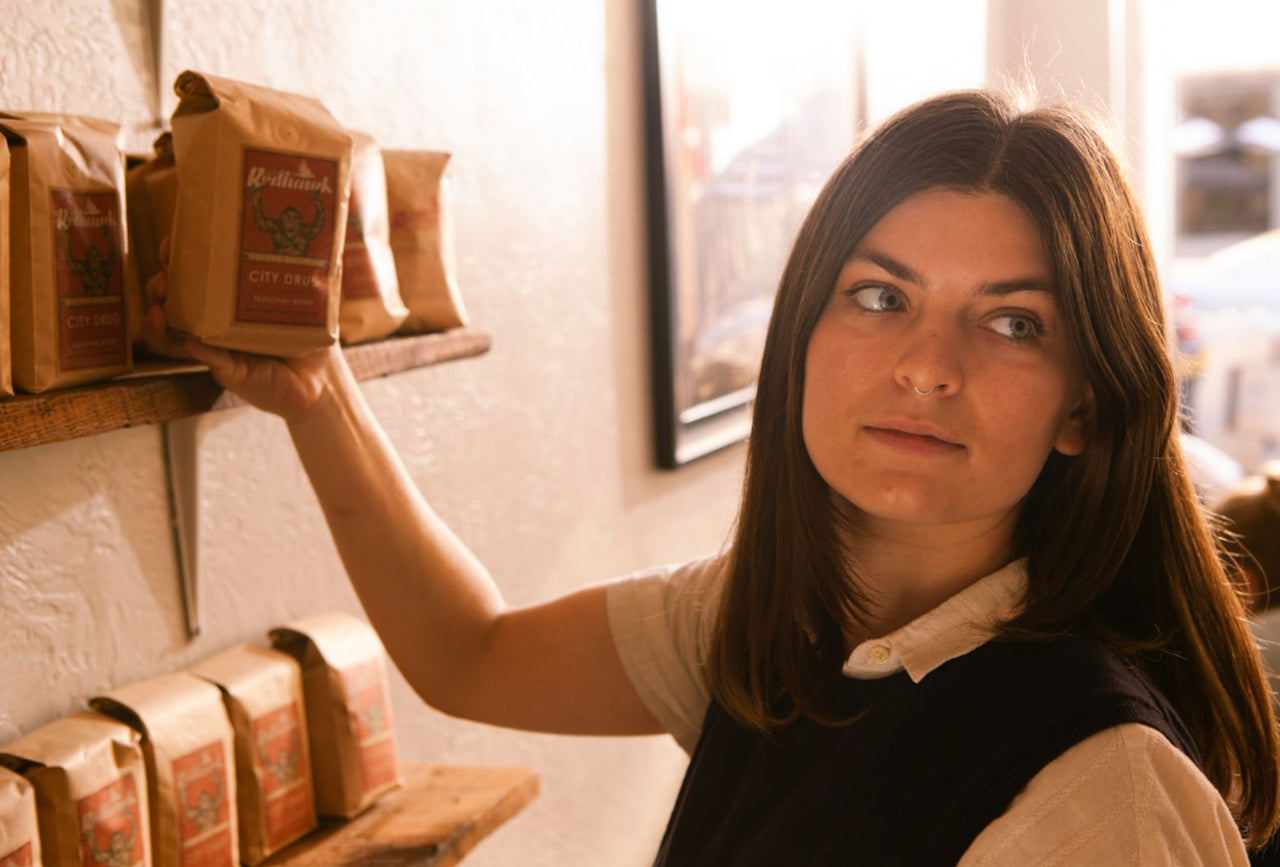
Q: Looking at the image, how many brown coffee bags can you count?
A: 11